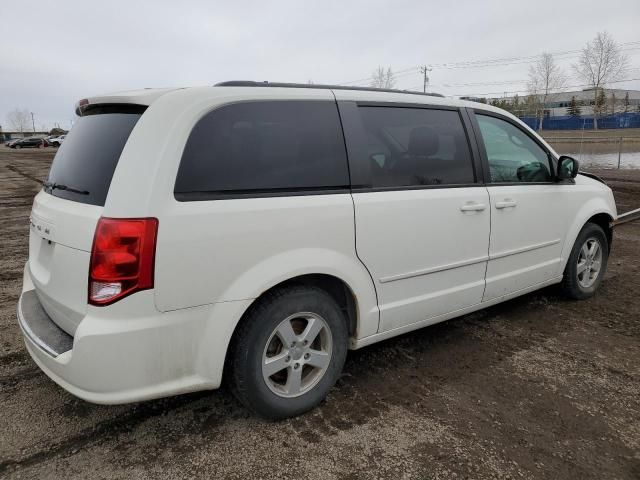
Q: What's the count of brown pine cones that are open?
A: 0